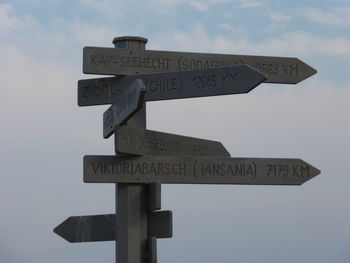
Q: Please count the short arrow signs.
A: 3